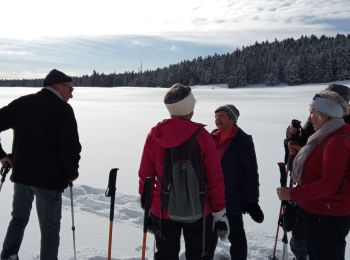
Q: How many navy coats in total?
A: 1